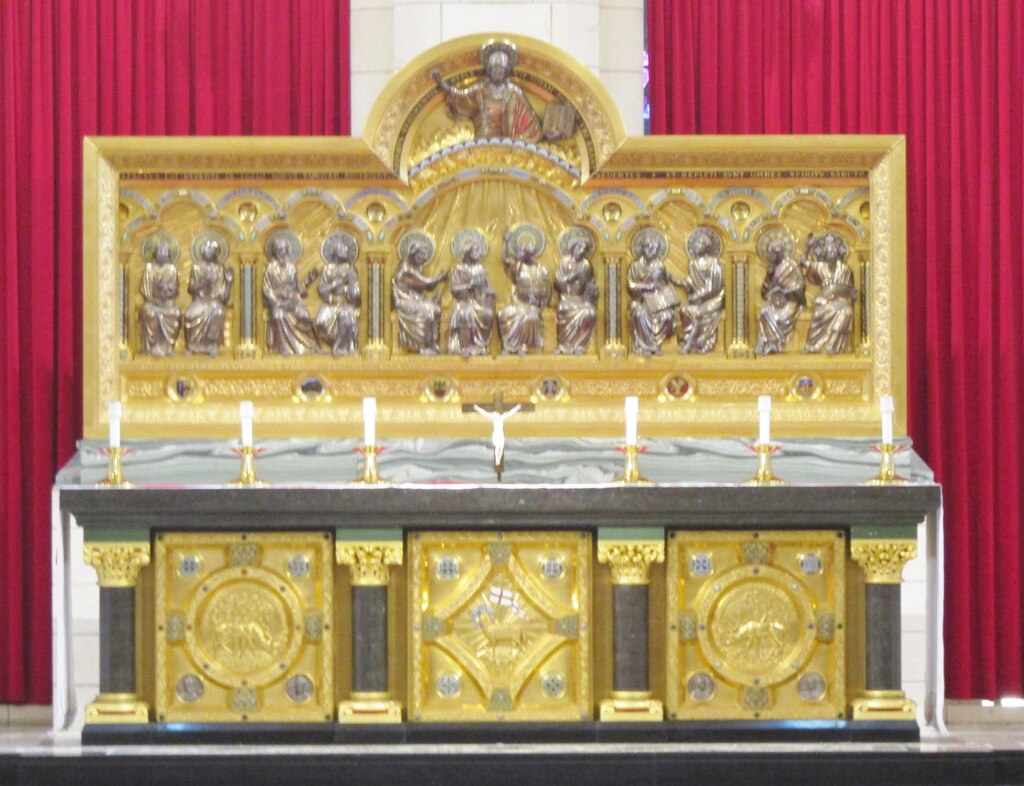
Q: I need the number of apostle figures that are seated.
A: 12